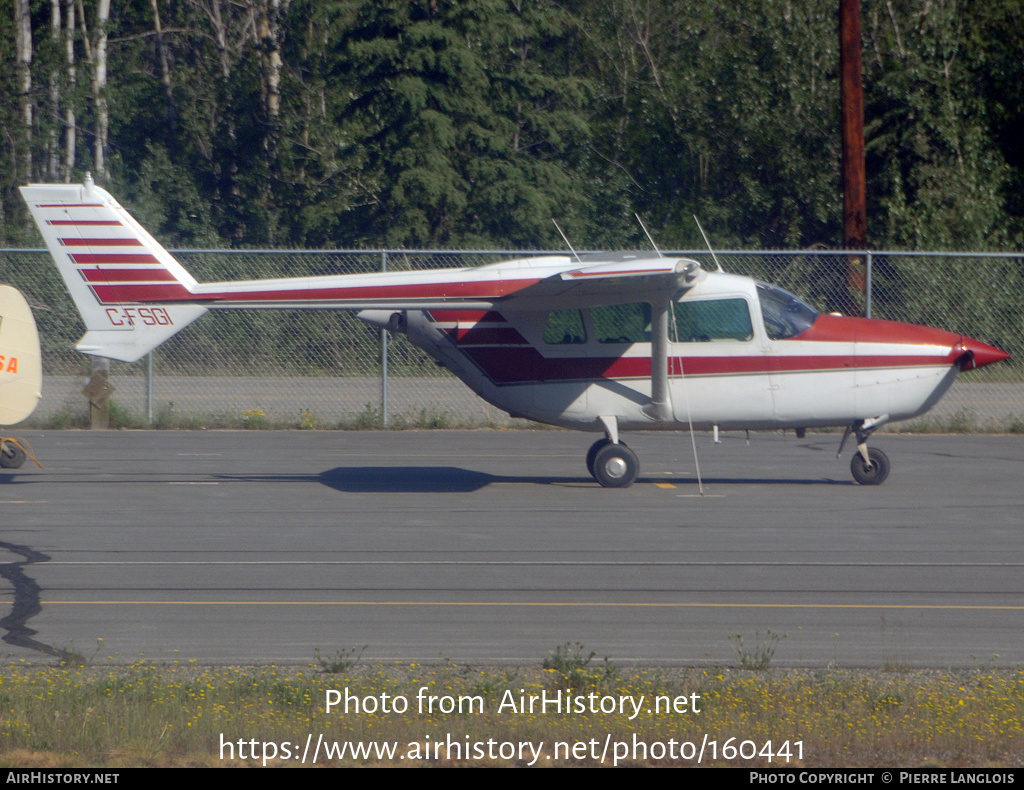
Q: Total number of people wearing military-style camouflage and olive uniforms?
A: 0